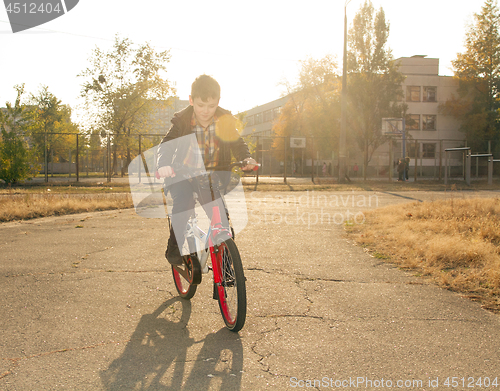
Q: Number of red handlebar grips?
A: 2